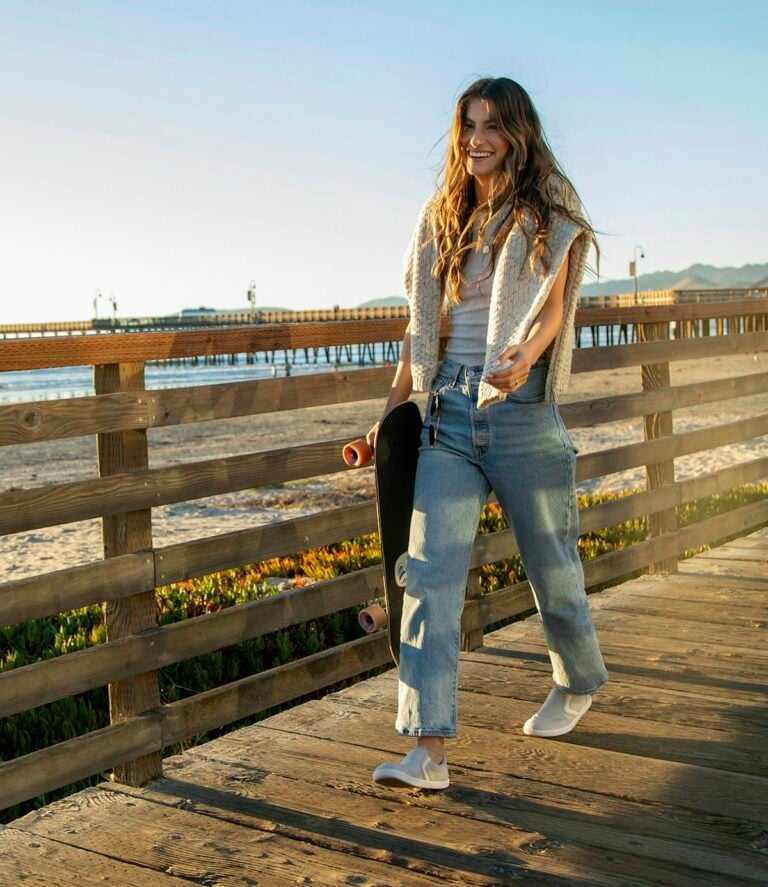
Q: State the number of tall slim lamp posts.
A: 4